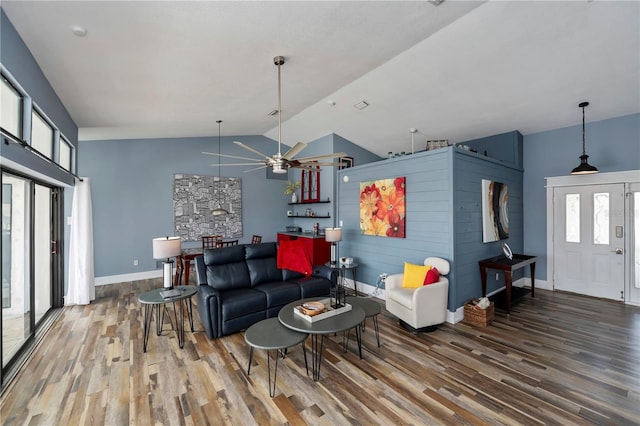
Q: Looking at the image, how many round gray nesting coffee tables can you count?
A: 3